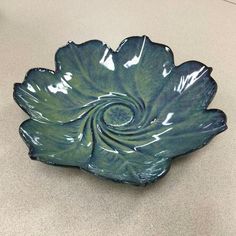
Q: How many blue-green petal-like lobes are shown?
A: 7